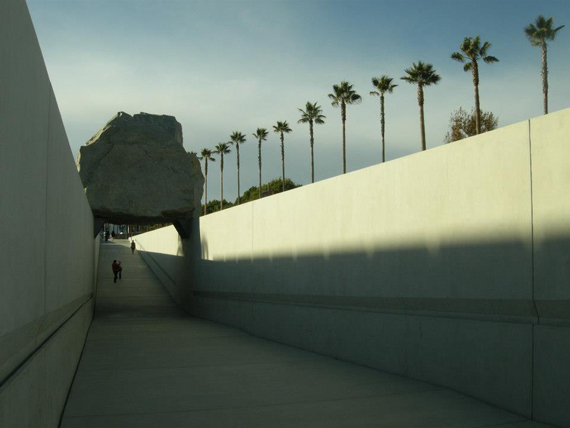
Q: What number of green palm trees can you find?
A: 11